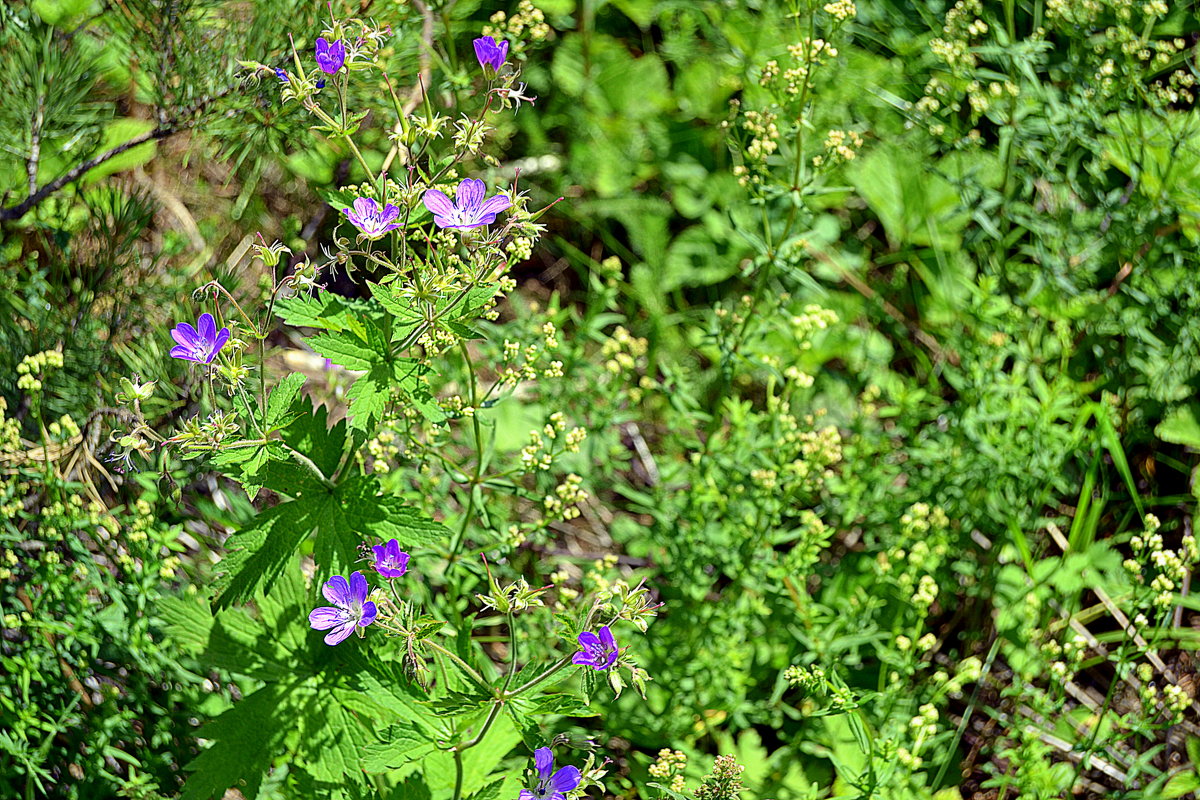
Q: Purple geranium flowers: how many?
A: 9